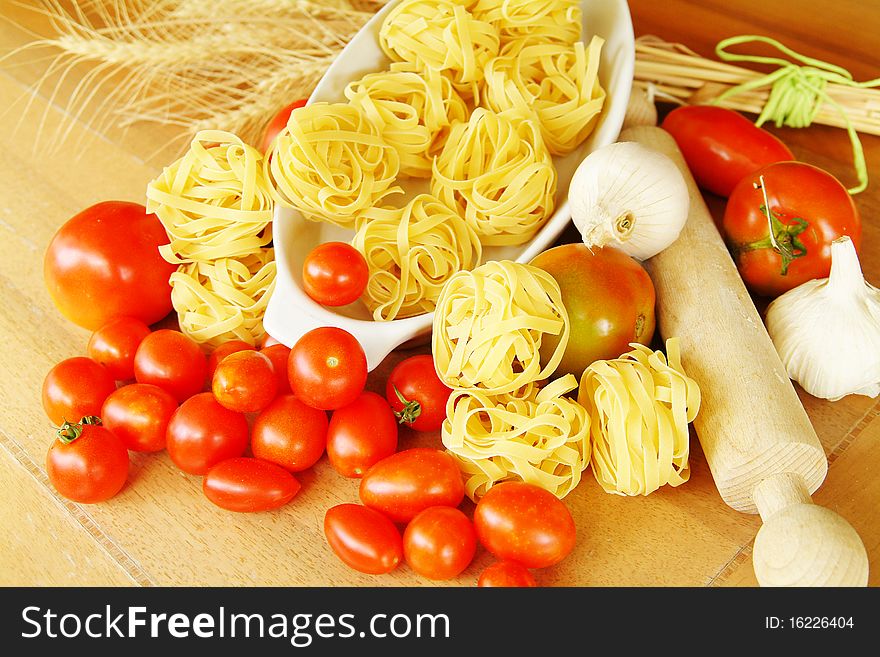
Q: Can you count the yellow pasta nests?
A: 12